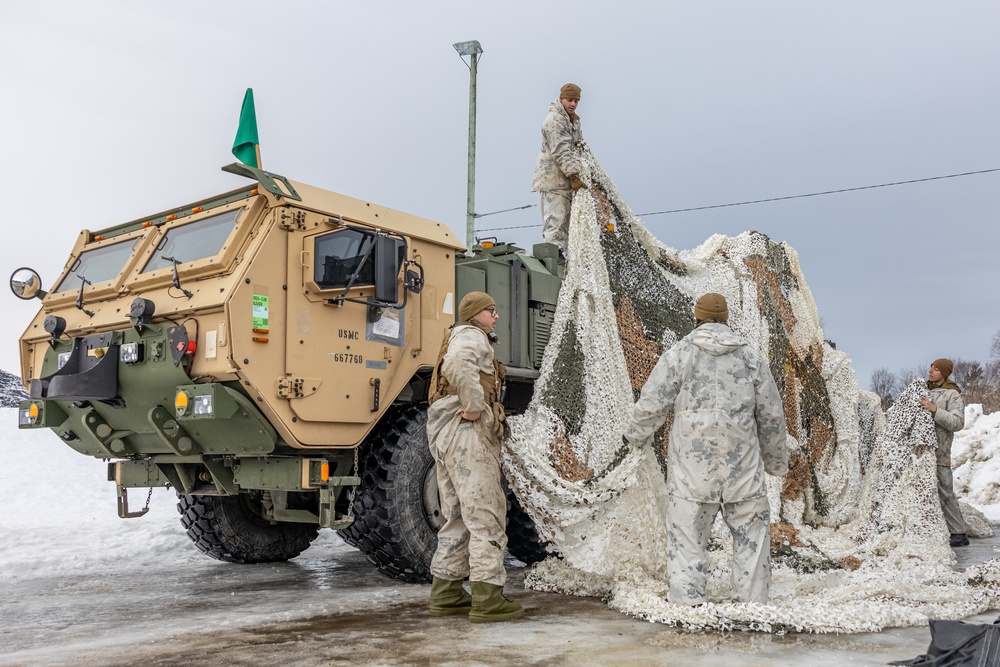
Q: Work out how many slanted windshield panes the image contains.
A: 2